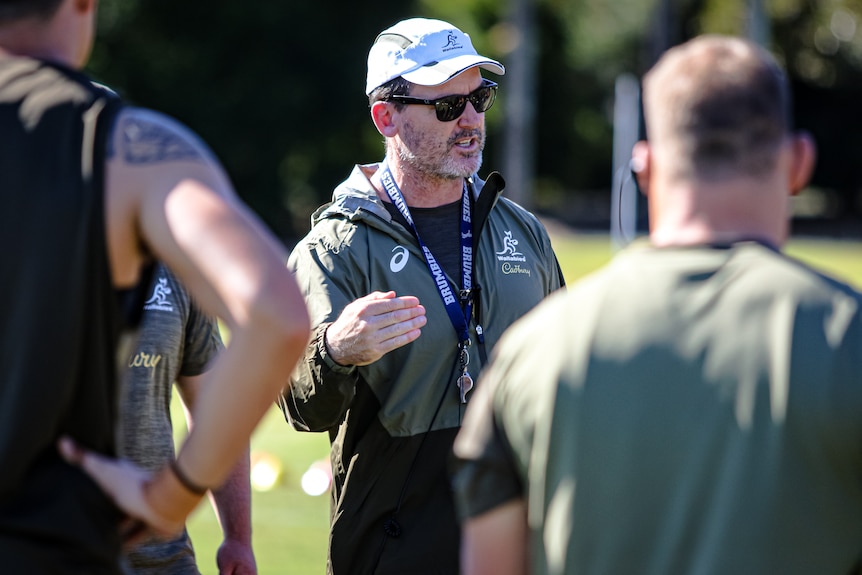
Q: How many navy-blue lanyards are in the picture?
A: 1